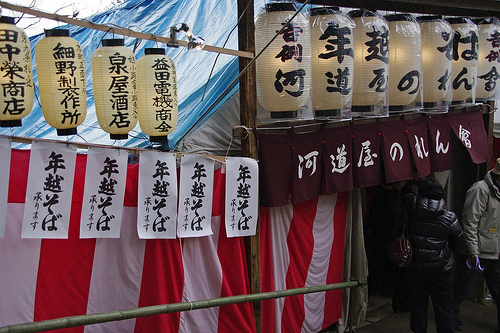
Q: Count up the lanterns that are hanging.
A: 11